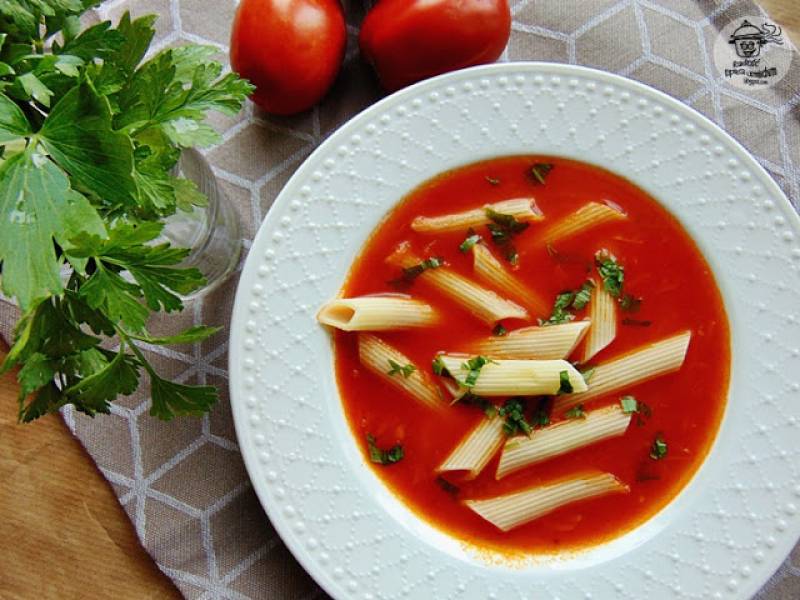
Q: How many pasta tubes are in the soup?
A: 13